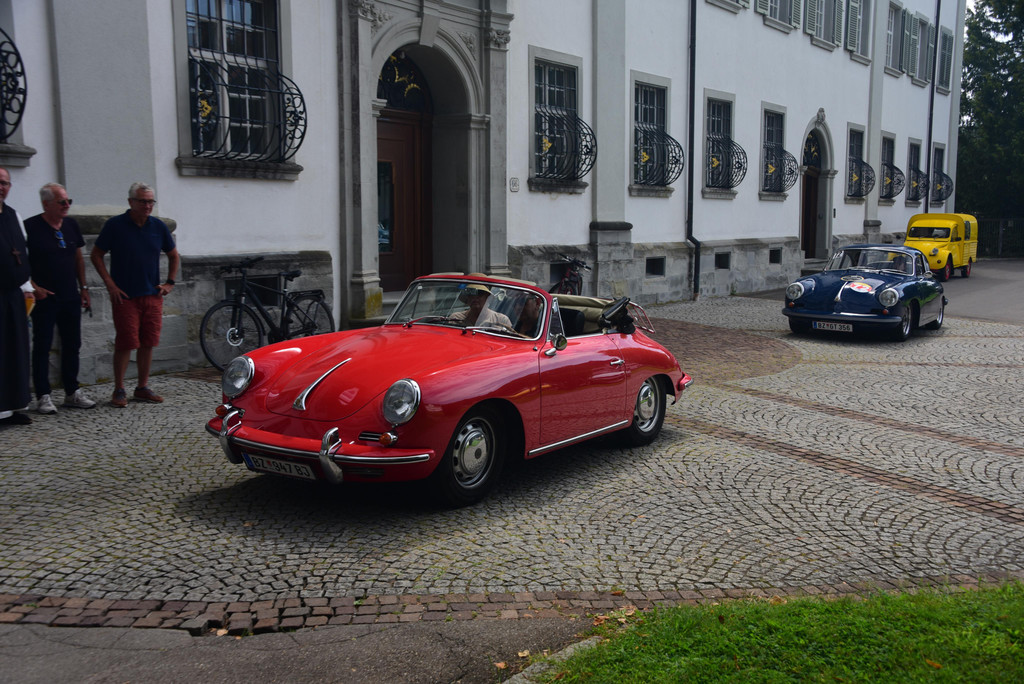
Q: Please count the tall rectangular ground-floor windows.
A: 10